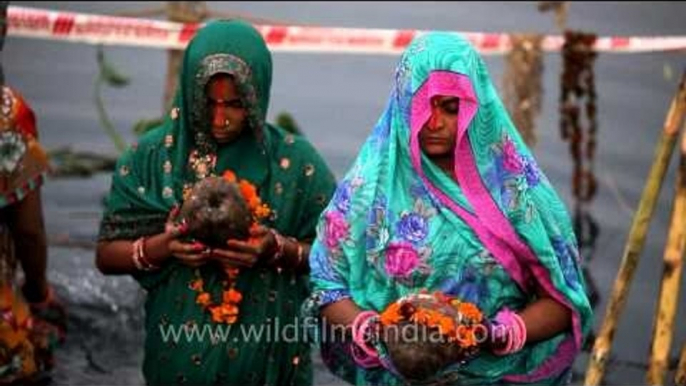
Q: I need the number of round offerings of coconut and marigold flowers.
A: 2